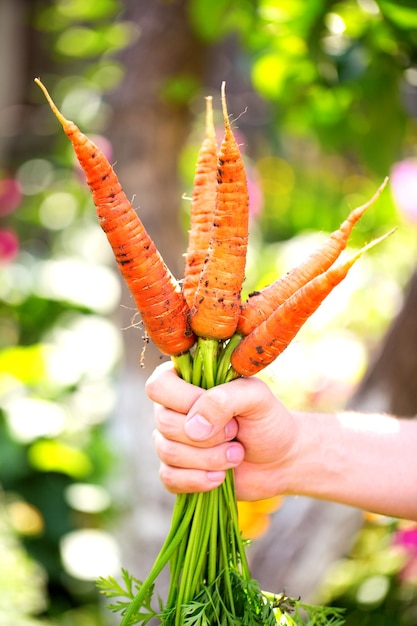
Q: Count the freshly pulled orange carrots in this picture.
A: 5